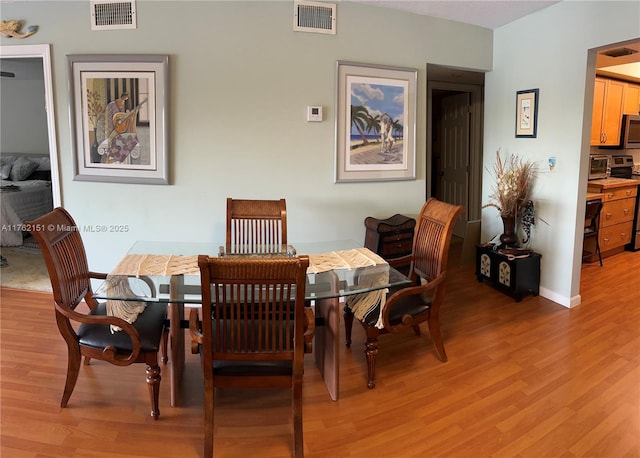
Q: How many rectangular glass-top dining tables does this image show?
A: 1